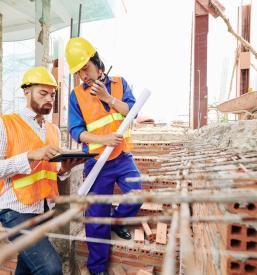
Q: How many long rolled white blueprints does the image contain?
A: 1